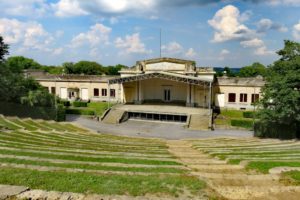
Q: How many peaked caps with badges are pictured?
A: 0